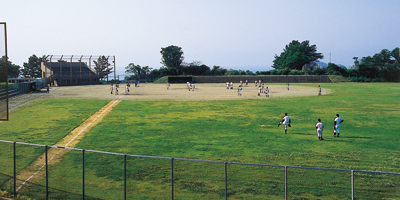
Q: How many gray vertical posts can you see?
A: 8